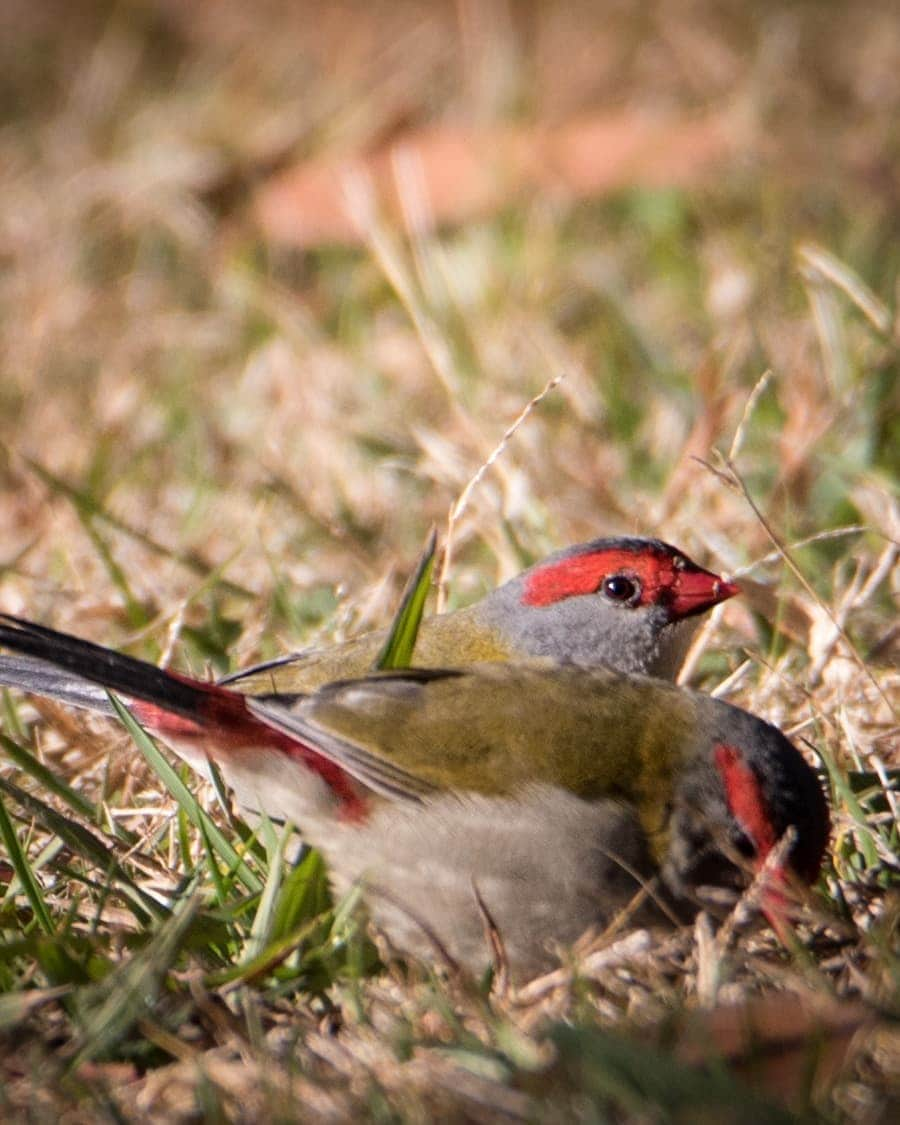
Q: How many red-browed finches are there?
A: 2